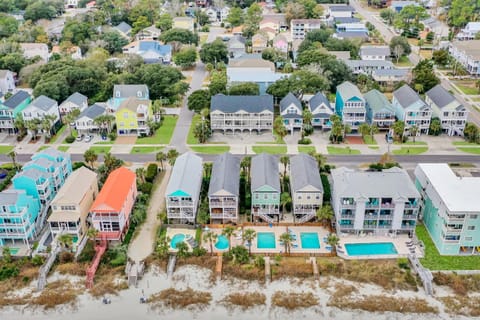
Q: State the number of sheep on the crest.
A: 0